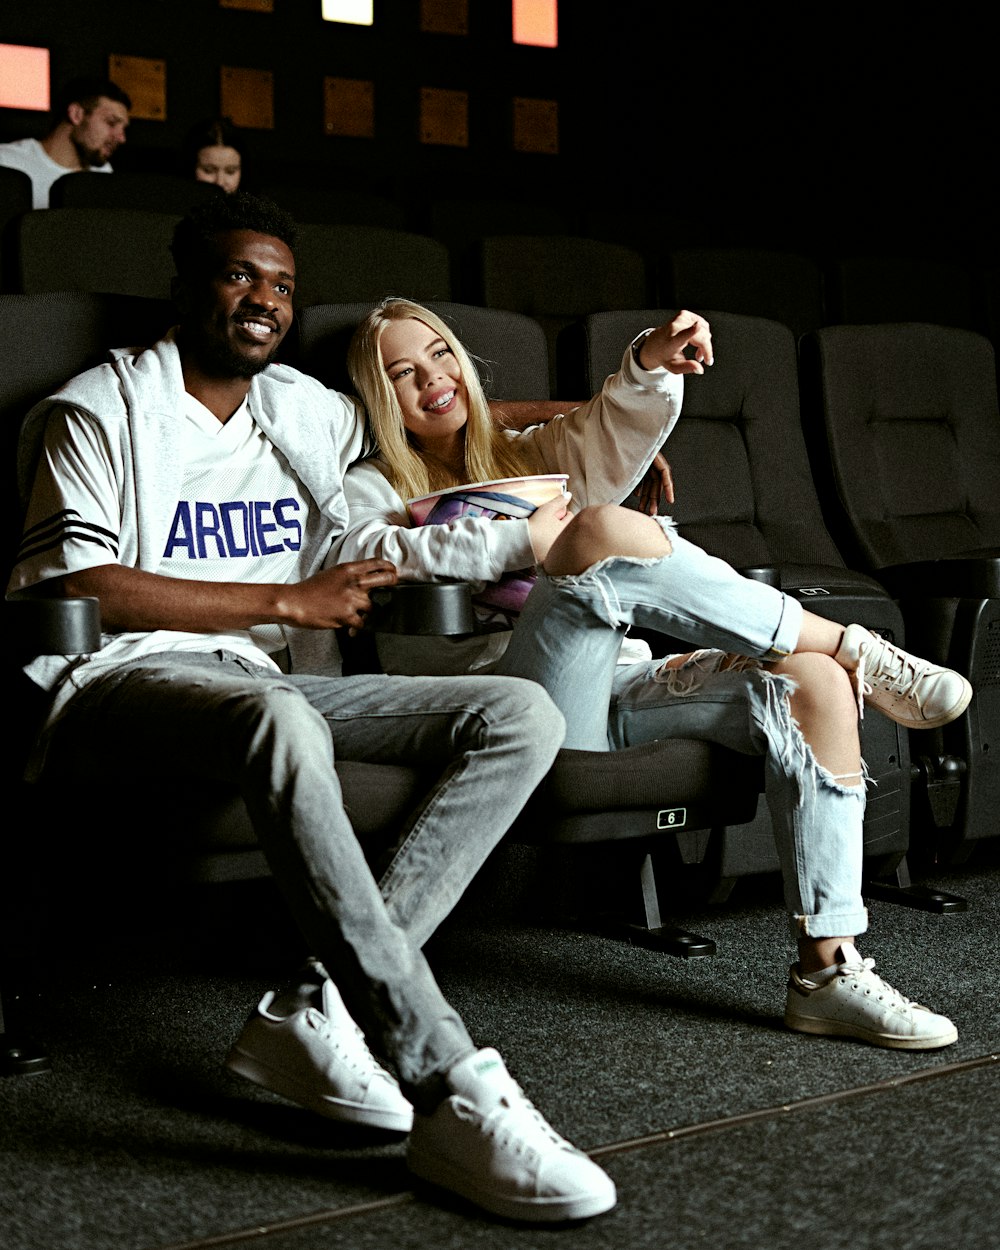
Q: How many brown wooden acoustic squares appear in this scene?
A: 7